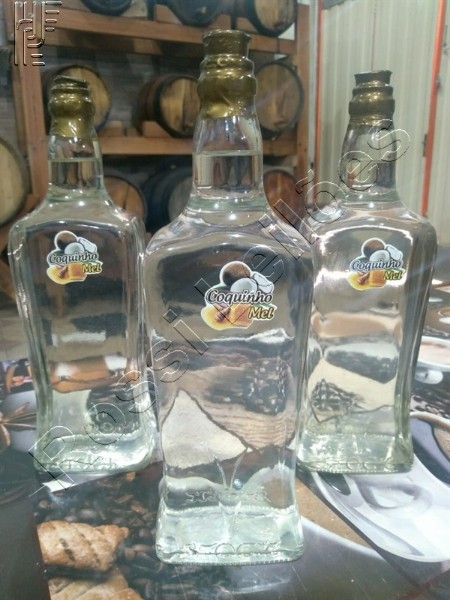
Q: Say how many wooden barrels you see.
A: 10